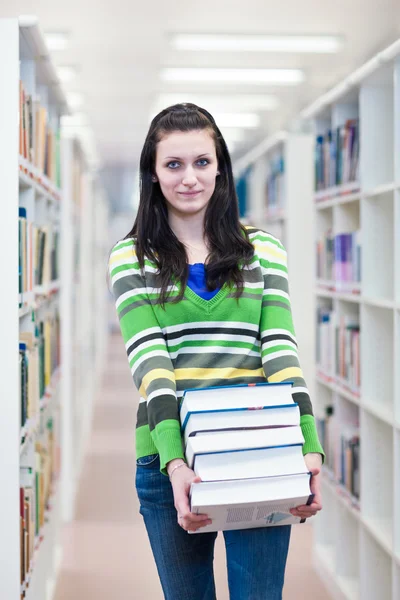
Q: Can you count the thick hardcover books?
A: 5